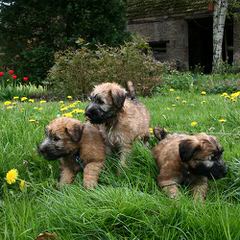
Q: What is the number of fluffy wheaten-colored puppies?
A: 3